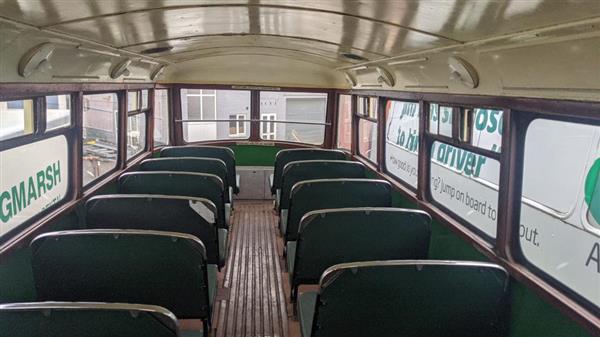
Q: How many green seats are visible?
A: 11